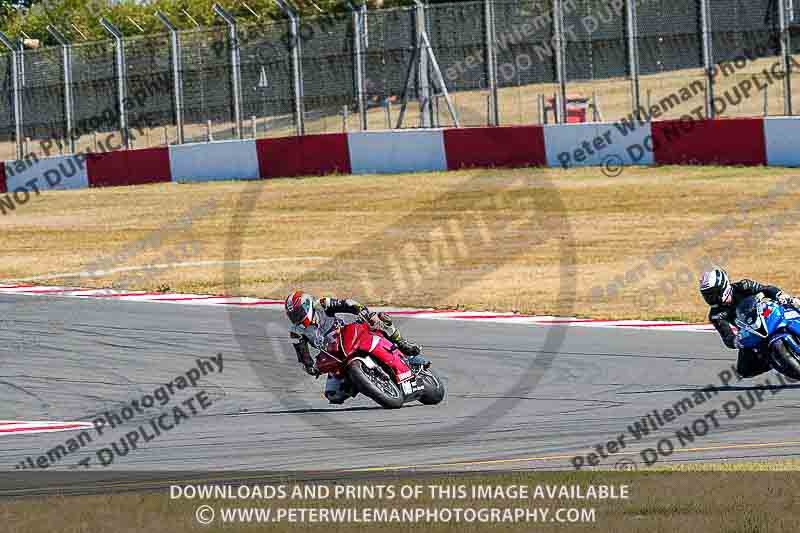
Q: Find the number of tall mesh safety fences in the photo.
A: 1